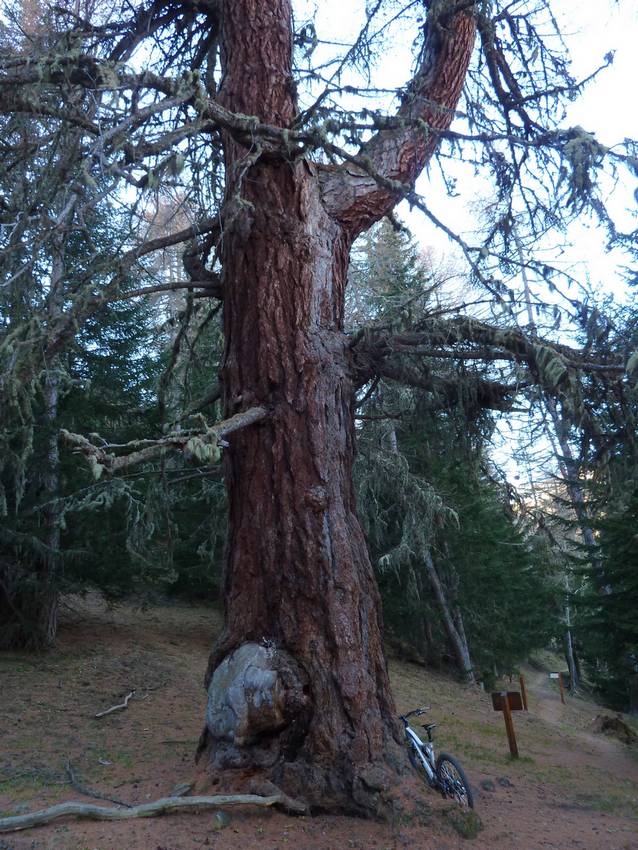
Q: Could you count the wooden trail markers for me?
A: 3